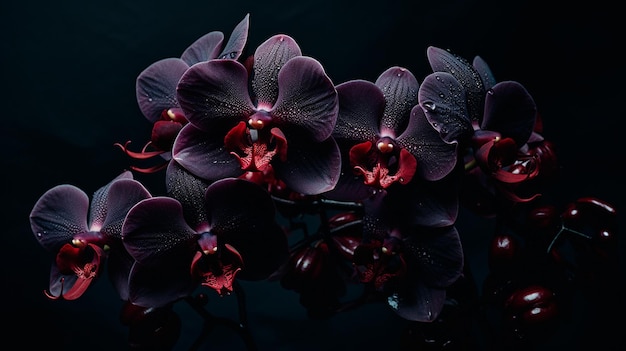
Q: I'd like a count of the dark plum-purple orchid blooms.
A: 7